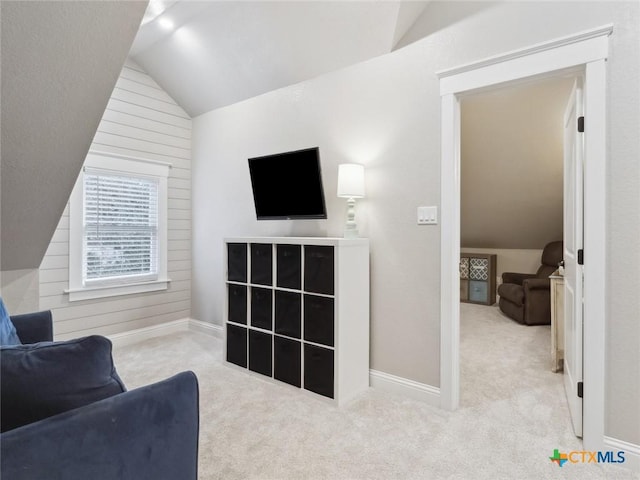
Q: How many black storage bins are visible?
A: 12